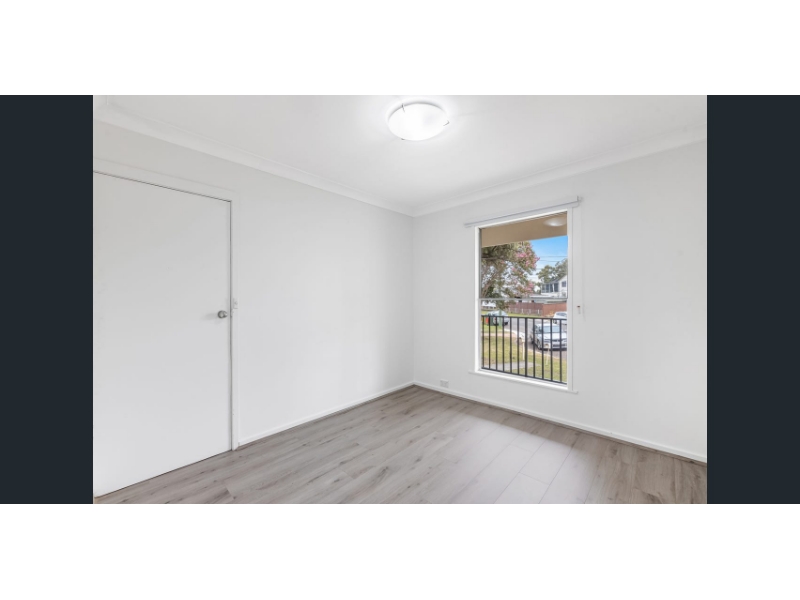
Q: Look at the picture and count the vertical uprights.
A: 11